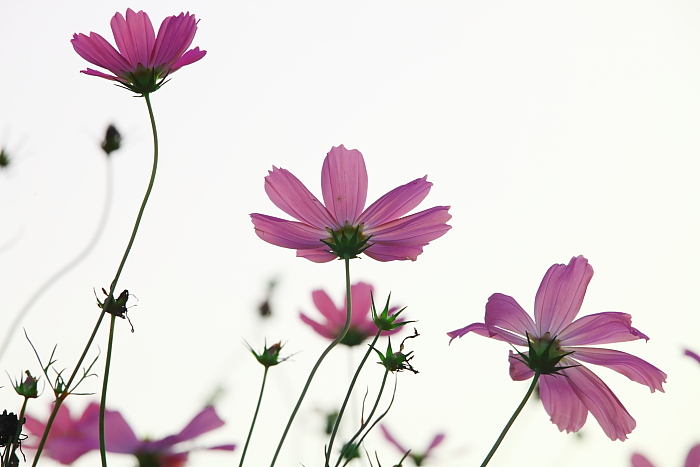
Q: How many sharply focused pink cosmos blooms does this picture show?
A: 3